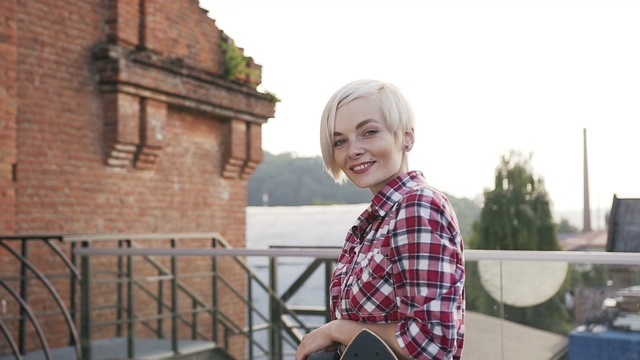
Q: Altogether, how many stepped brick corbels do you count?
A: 4